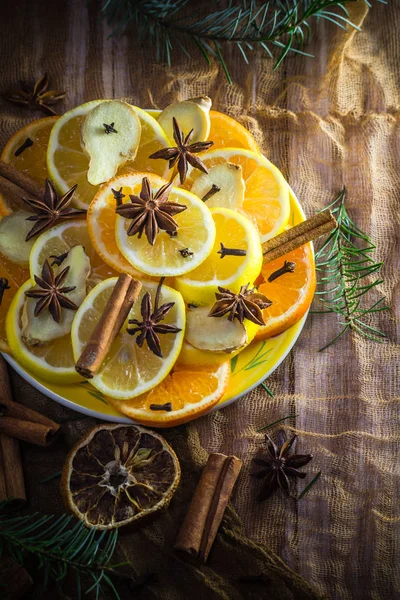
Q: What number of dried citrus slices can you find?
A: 1